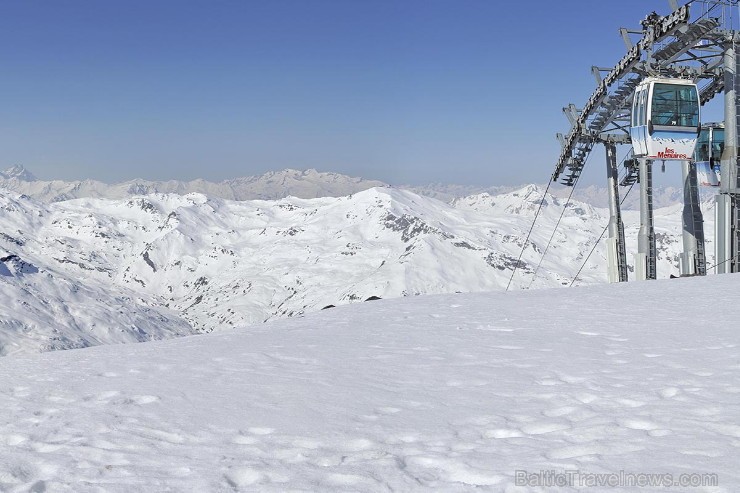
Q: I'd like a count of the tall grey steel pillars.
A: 4